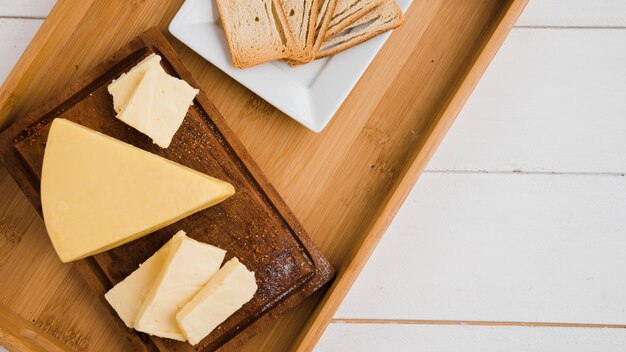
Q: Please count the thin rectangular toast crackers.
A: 5